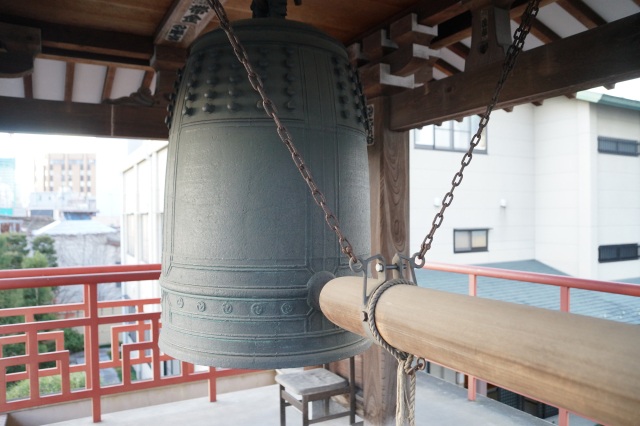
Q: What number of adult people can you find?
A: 0